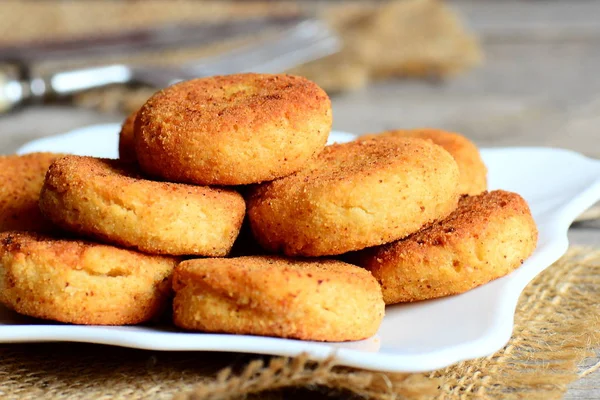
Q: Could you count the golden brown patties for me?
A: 9